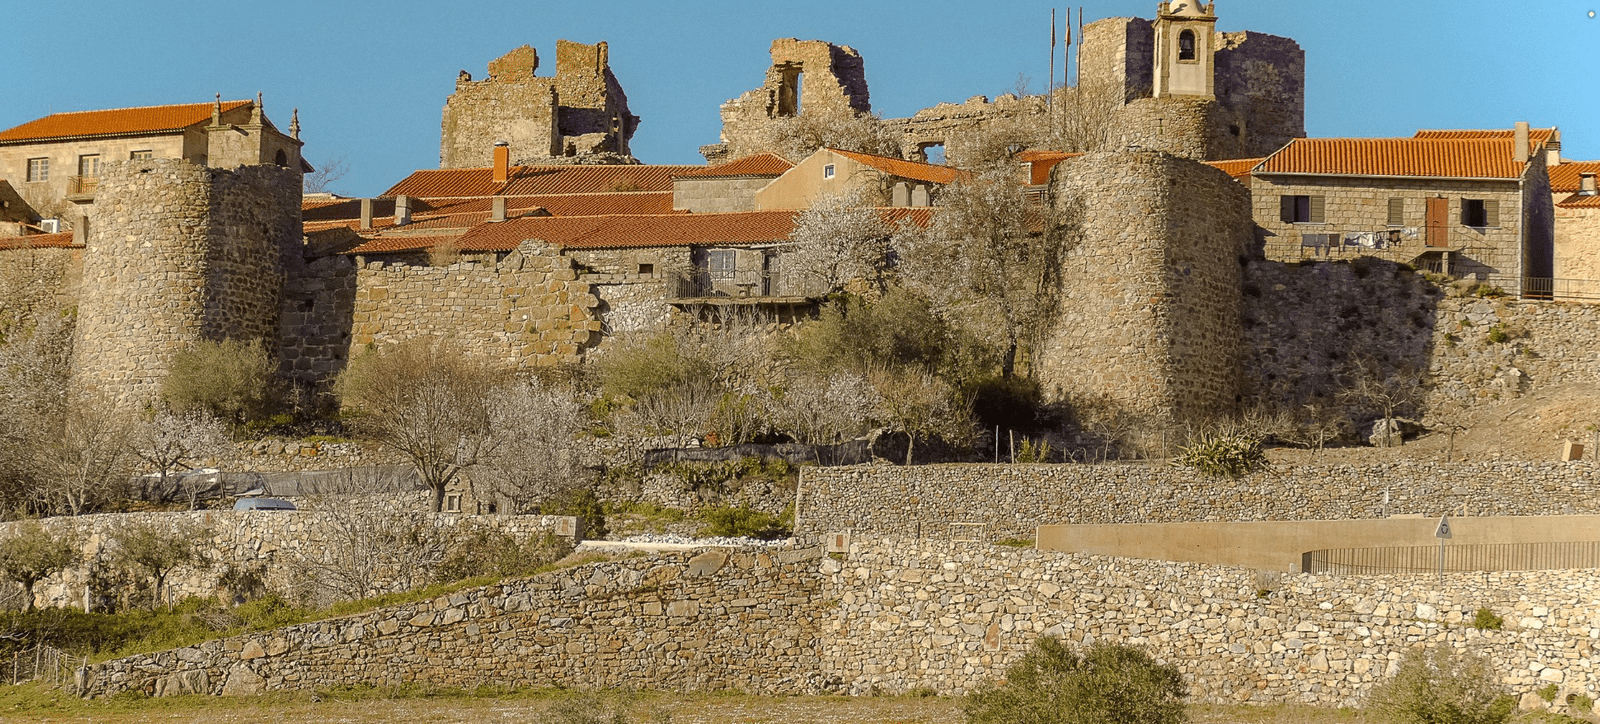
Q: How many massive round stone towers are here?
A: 2